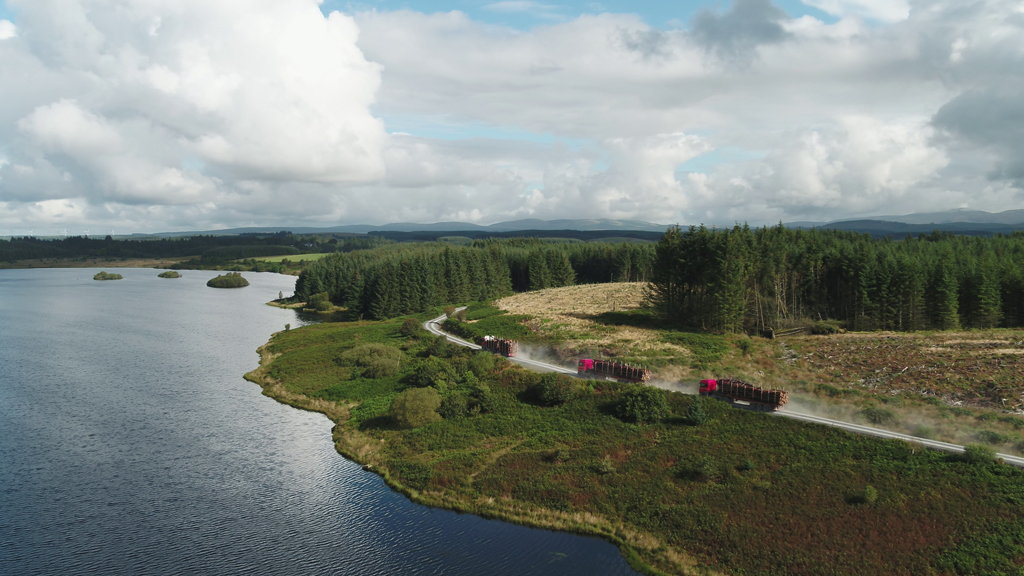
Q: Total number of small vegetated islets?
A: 3